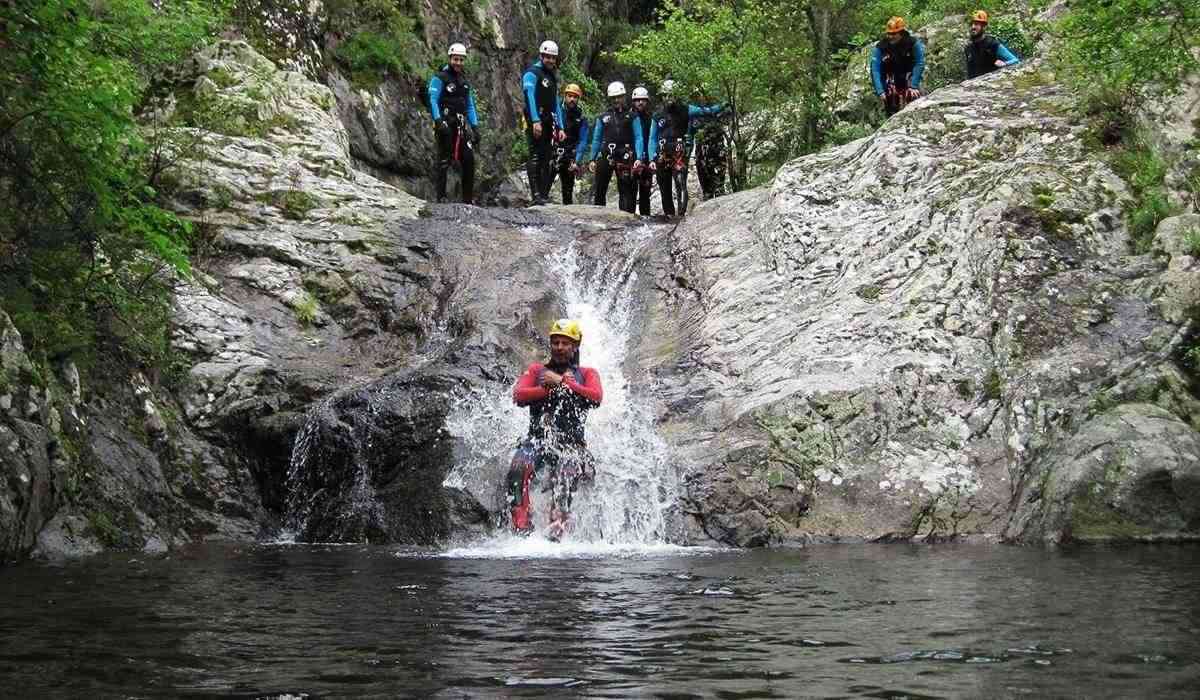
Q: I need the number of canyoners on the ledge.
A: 9